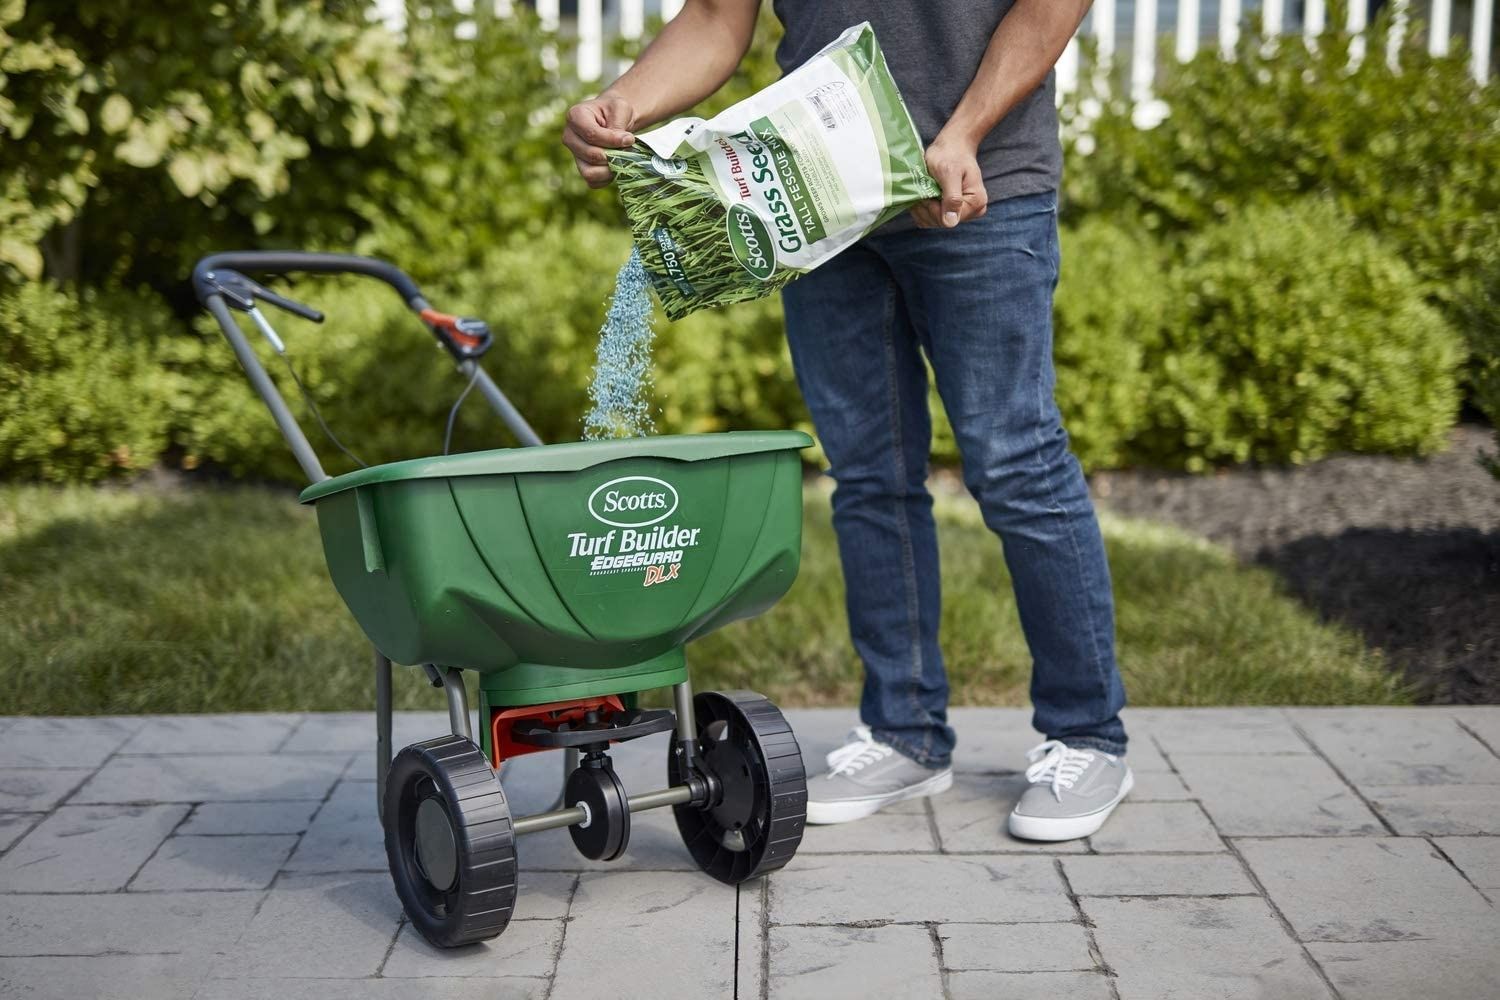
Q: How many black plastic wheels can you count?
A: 2